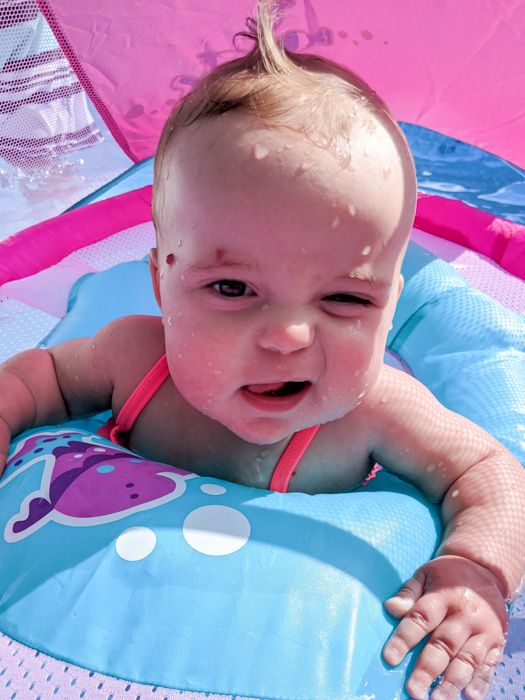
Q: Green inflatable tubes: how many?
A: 0